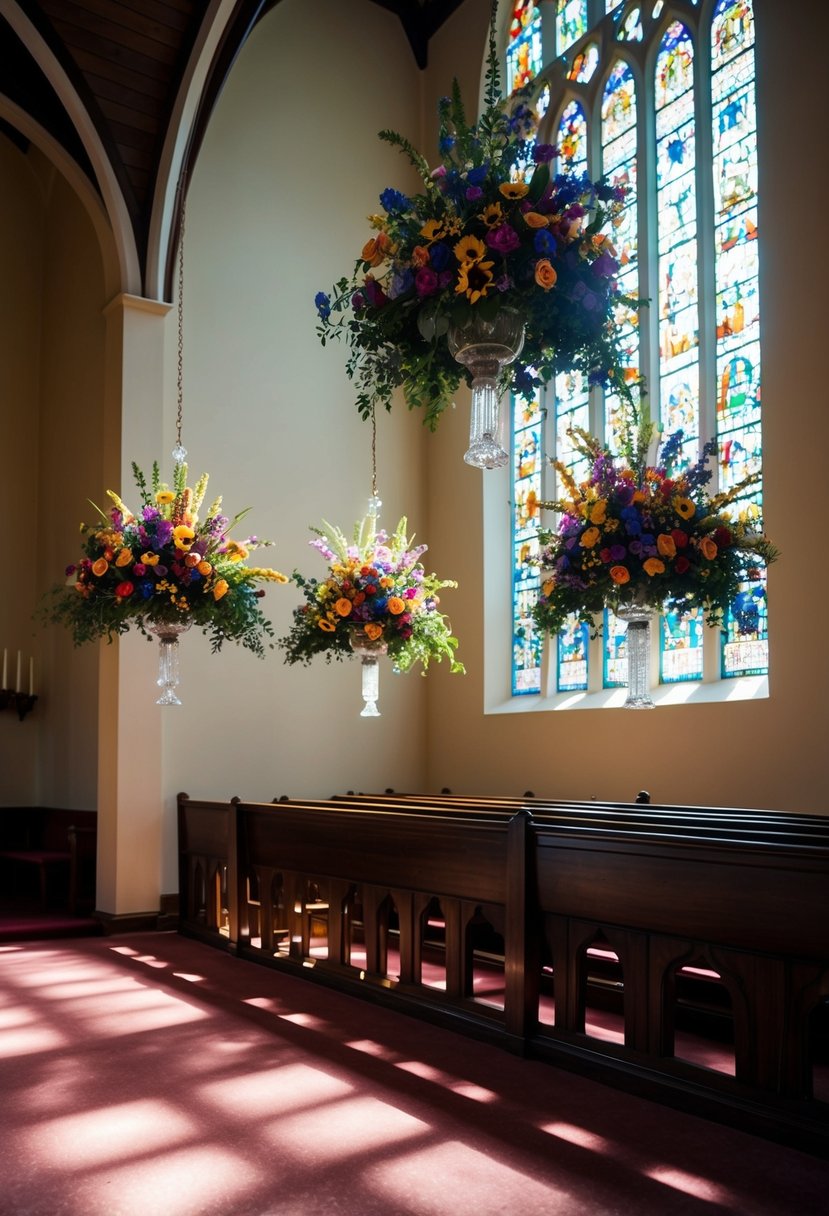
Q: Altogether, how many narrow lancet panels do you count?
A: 5